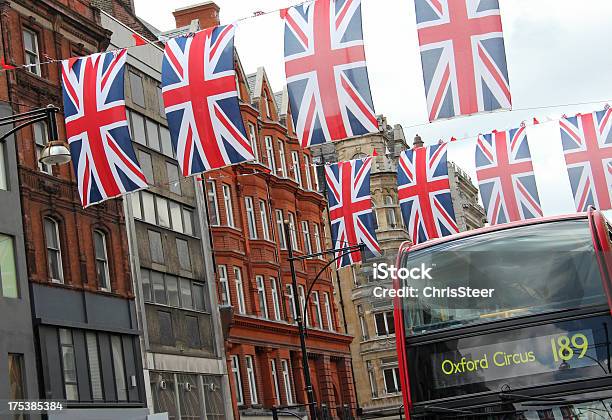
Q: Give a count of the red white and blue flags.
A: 8